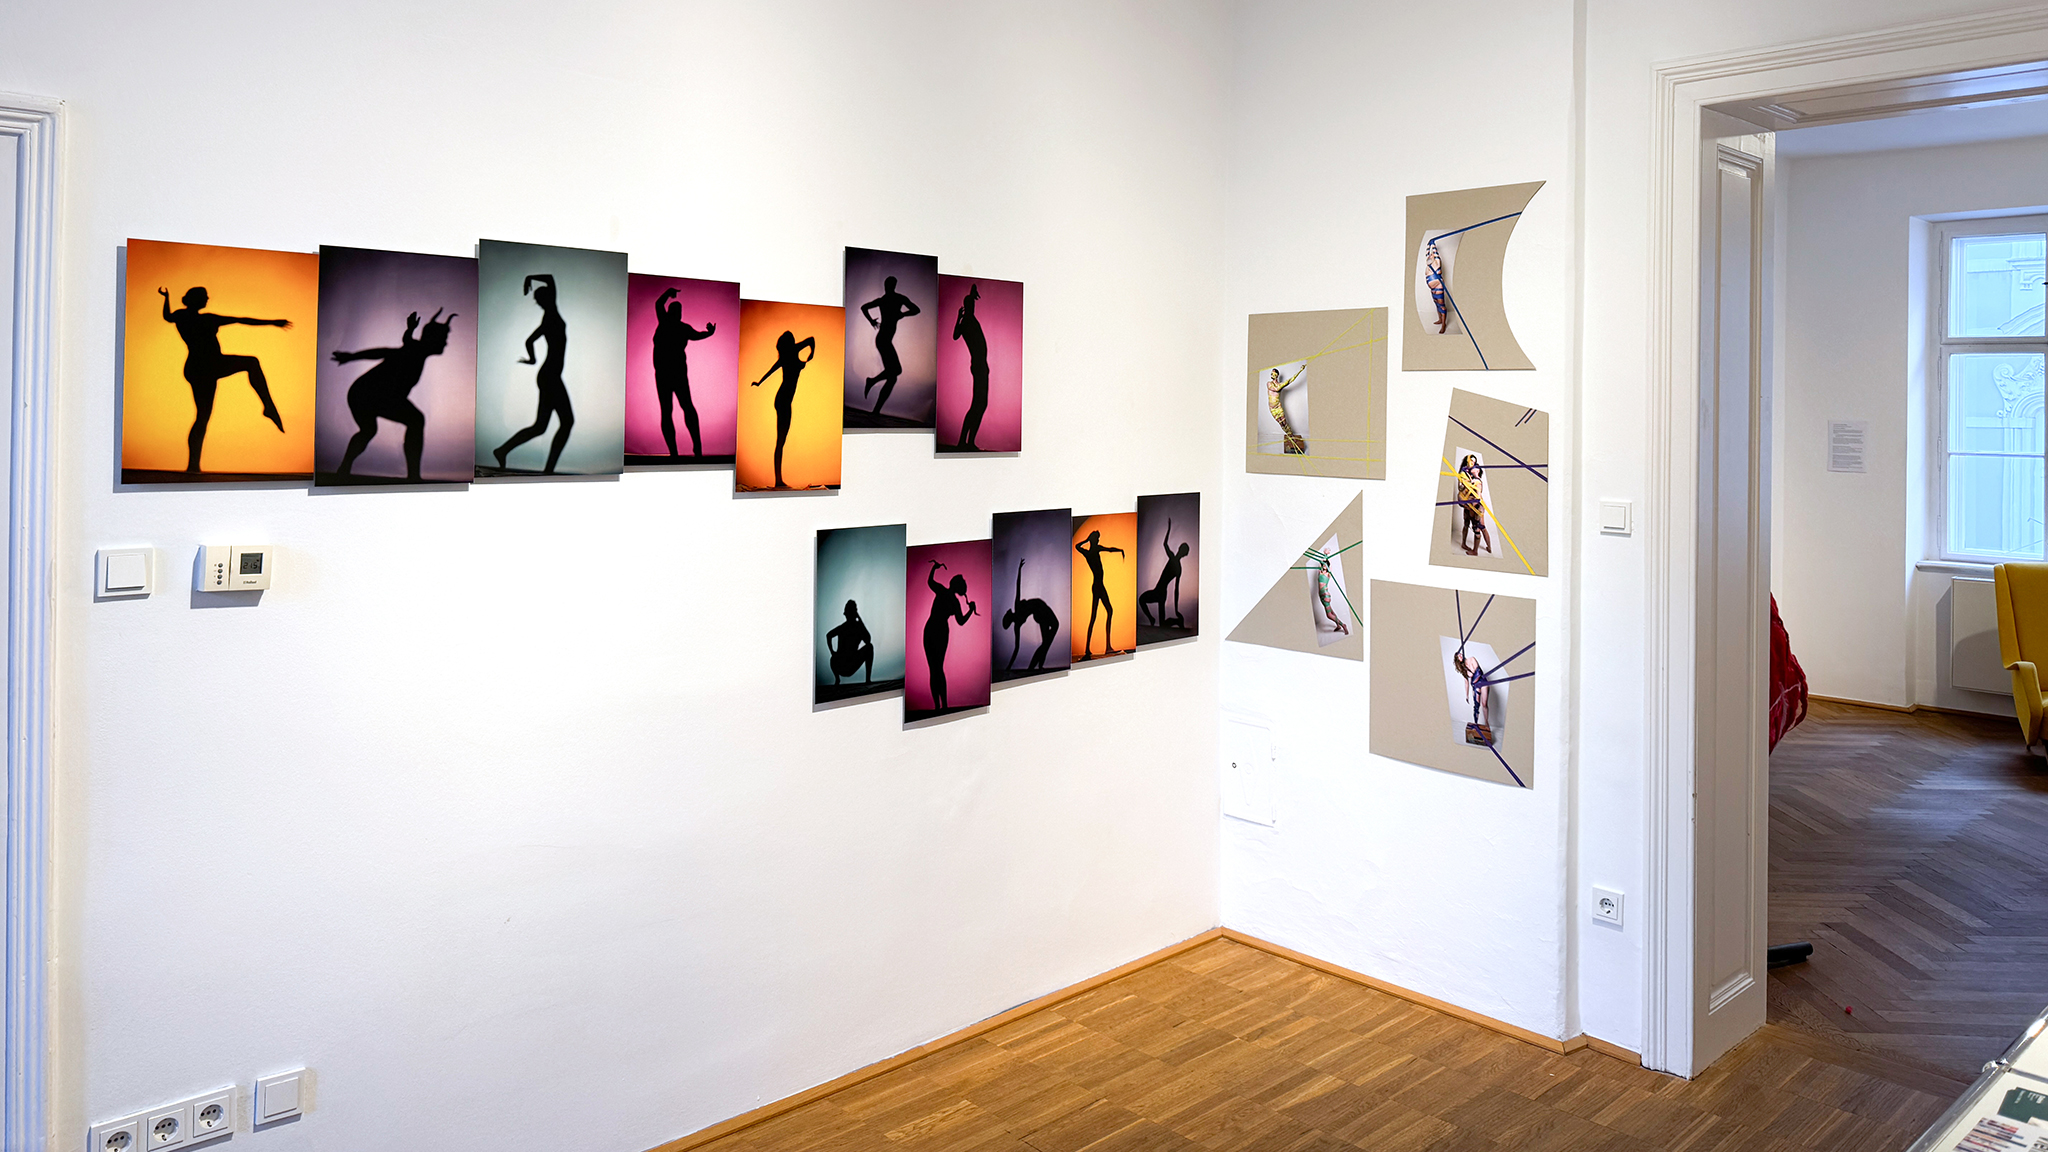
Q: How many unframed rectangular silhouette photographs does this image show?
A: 12